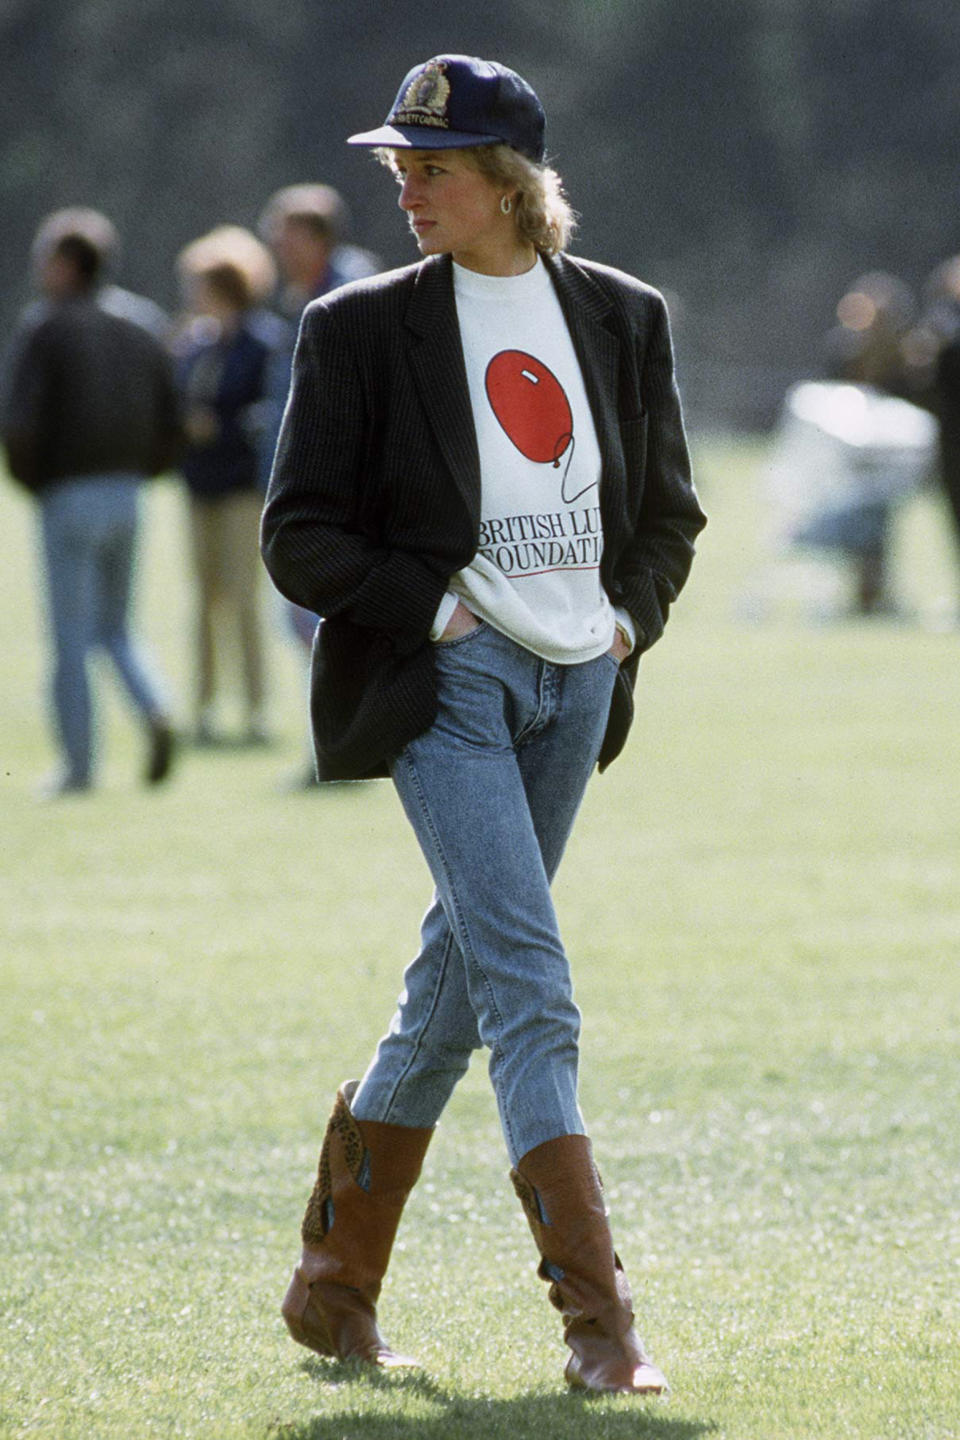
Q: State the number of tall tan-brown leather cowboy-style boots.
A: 2